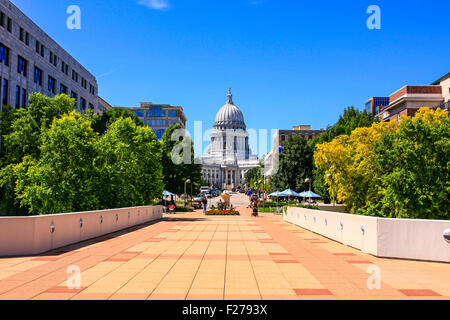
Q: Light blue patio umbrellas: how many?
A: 5